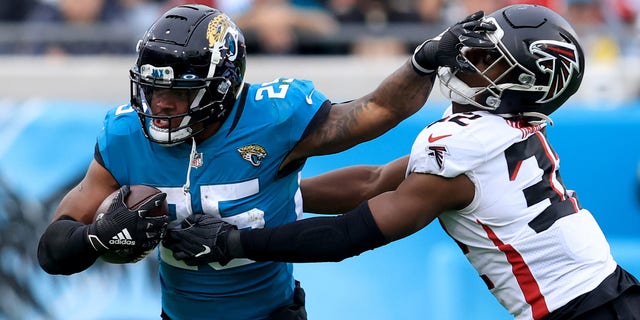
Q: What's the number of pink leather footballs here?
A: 0